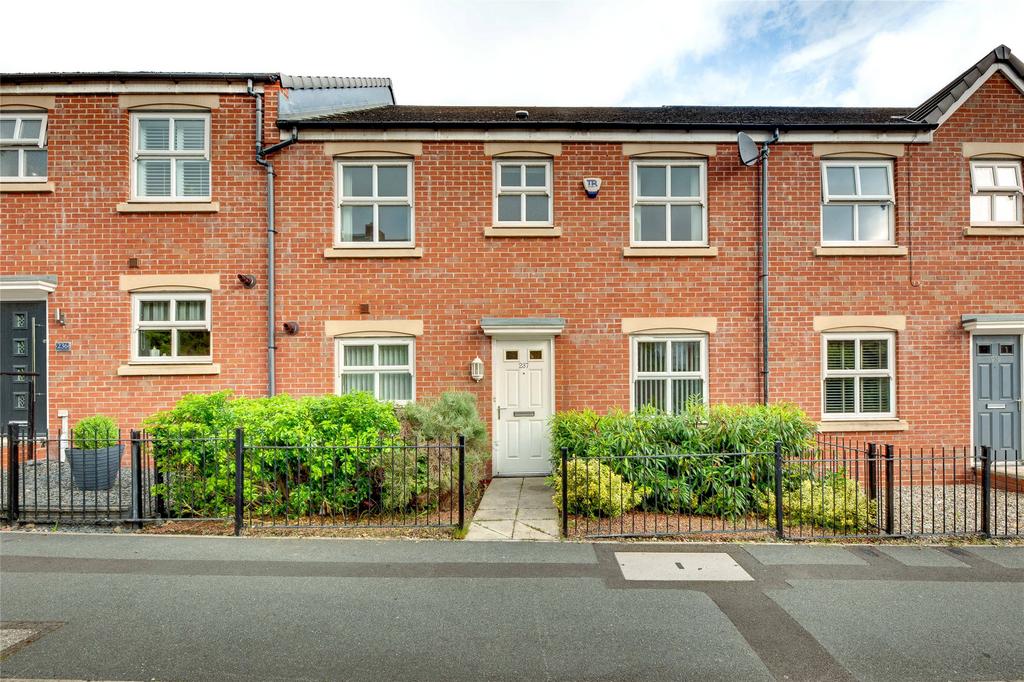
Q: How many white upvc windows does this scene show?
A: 11